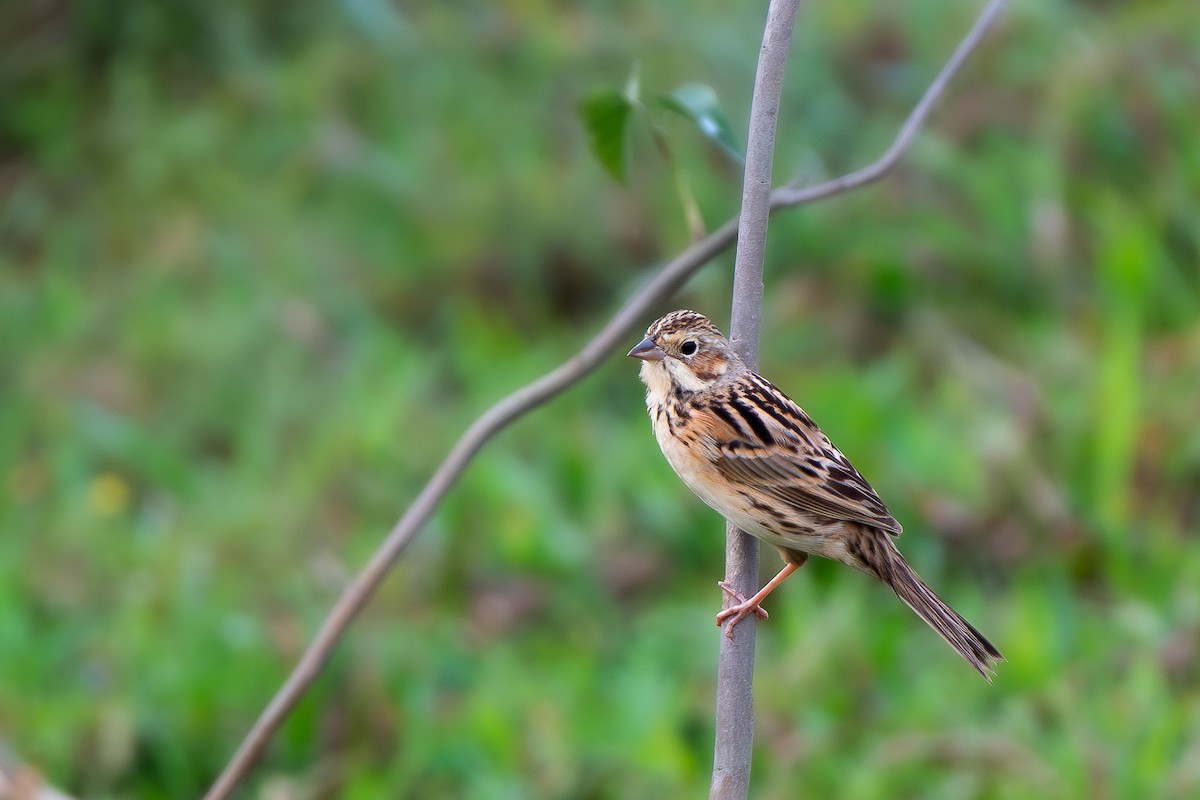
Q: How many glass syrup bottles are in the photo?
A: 0